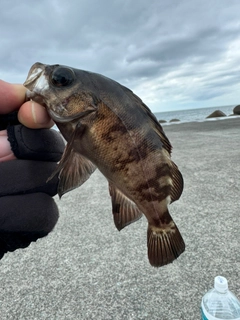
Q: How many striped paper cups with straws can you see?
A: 0